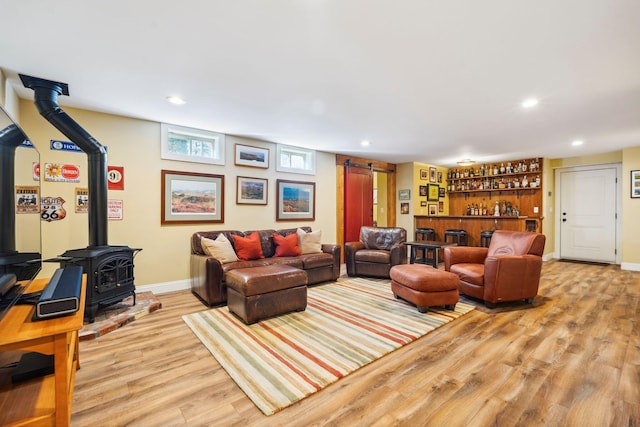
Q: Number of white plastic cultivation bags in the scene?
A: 0